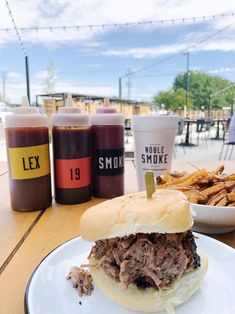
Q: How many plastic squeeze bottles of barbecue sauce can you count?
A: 3